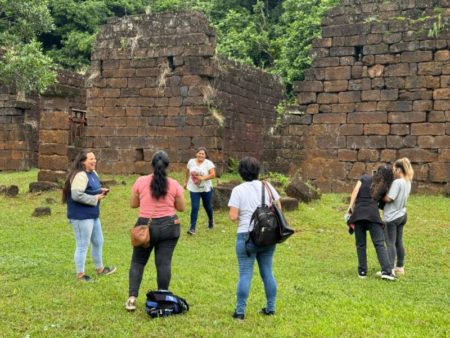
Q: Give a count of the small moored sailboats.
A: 0